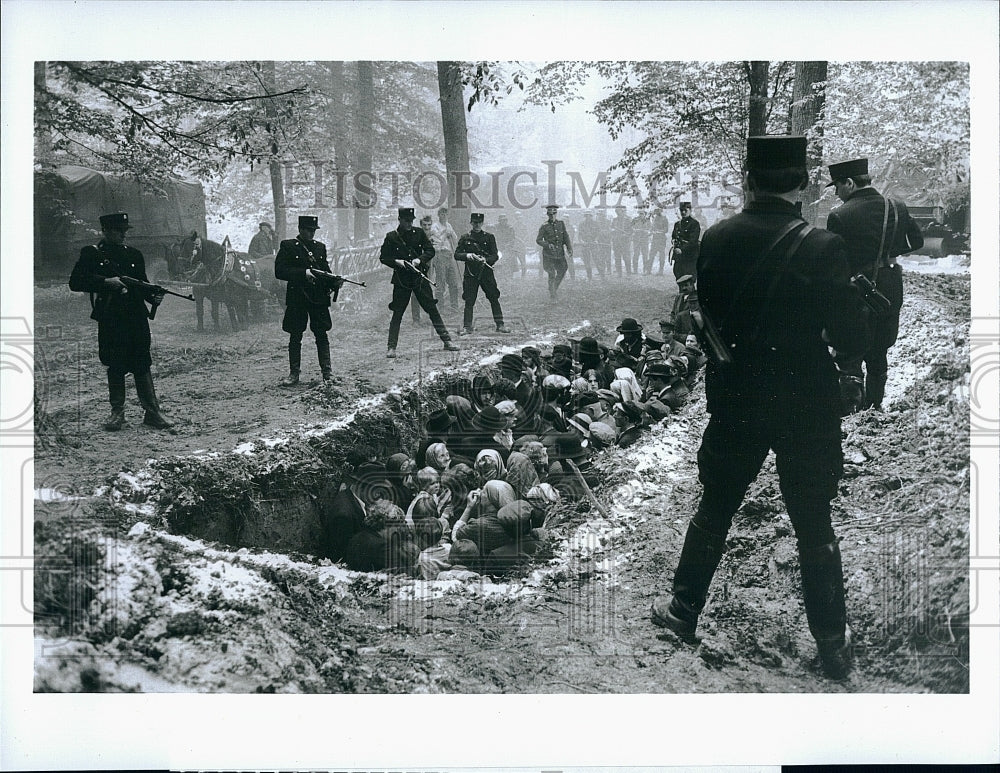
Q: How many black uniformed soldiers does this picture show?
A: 7